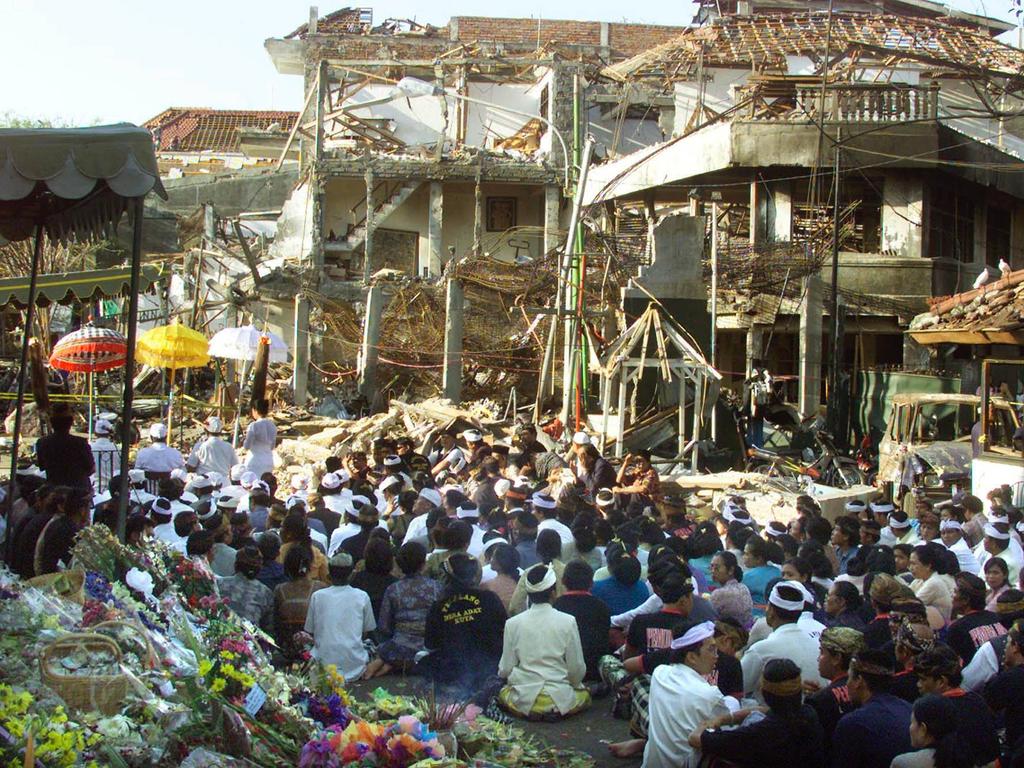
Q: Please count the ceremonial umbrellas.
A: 3